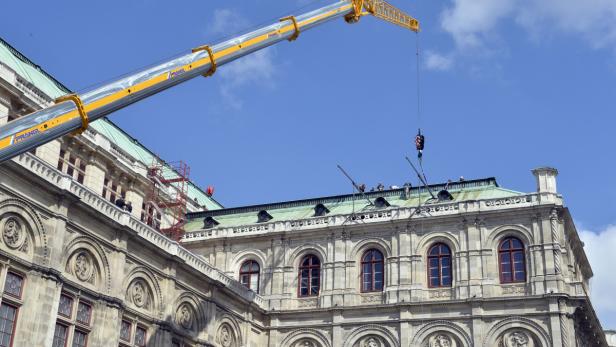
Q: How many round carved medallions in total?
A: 9